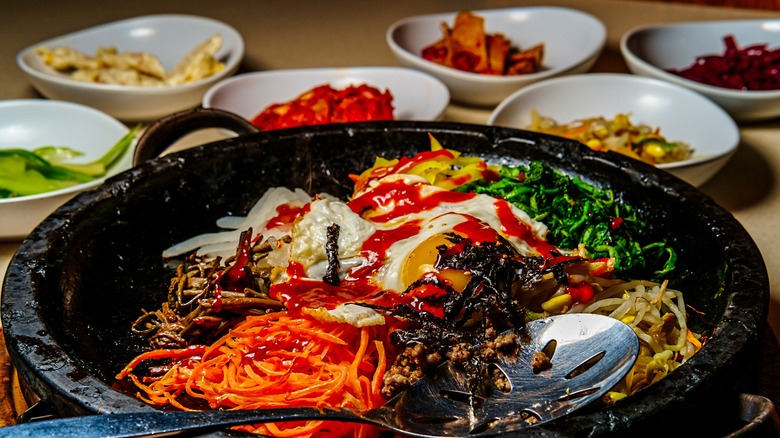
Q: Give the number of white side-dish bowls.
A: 6